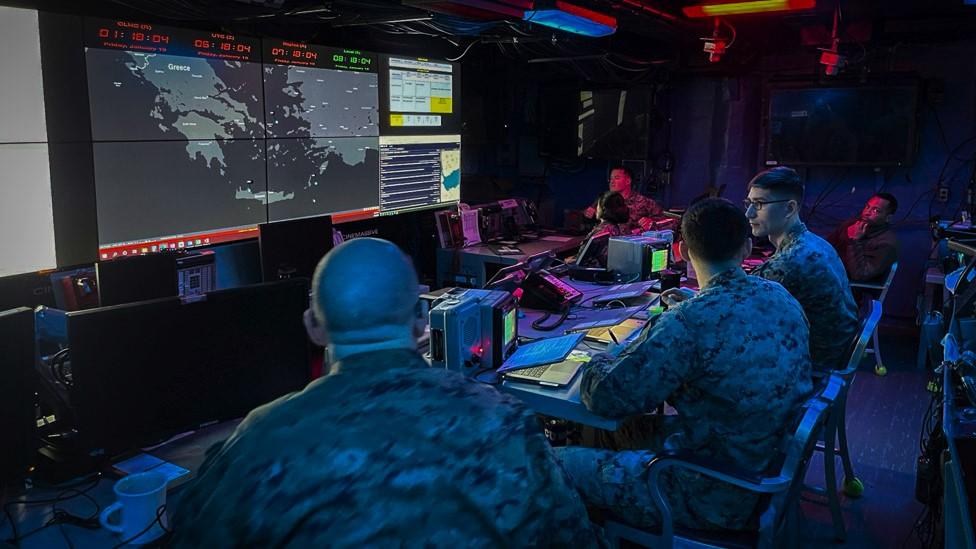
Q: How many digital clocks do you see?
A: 4